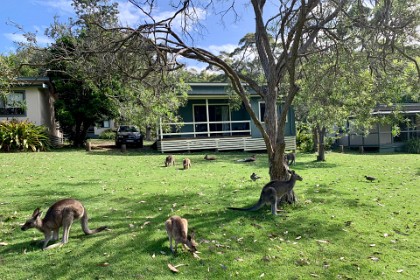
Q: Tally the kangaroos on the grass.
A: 8